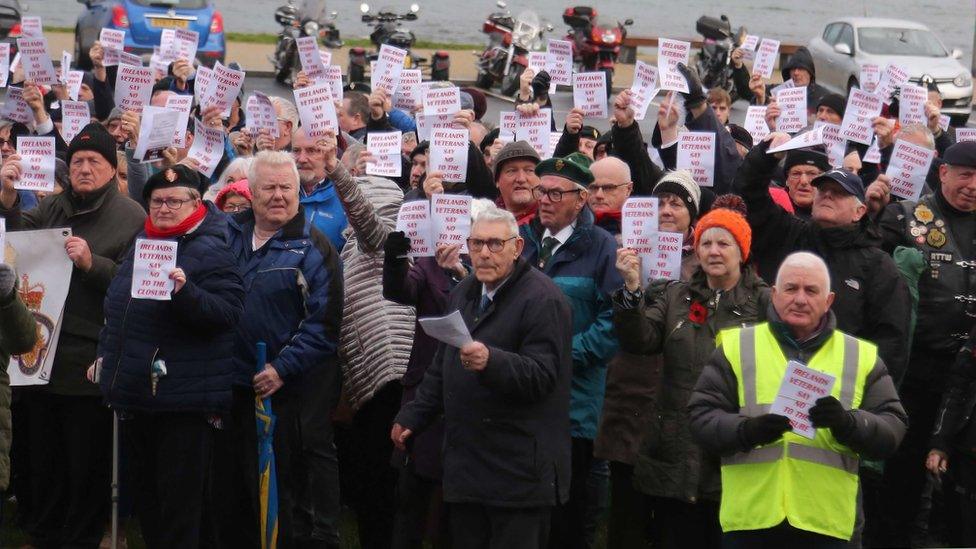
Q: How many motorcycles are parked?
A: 5